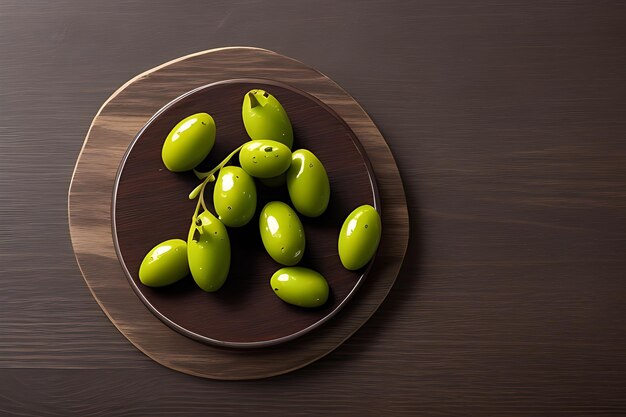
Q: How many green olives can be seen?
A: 10